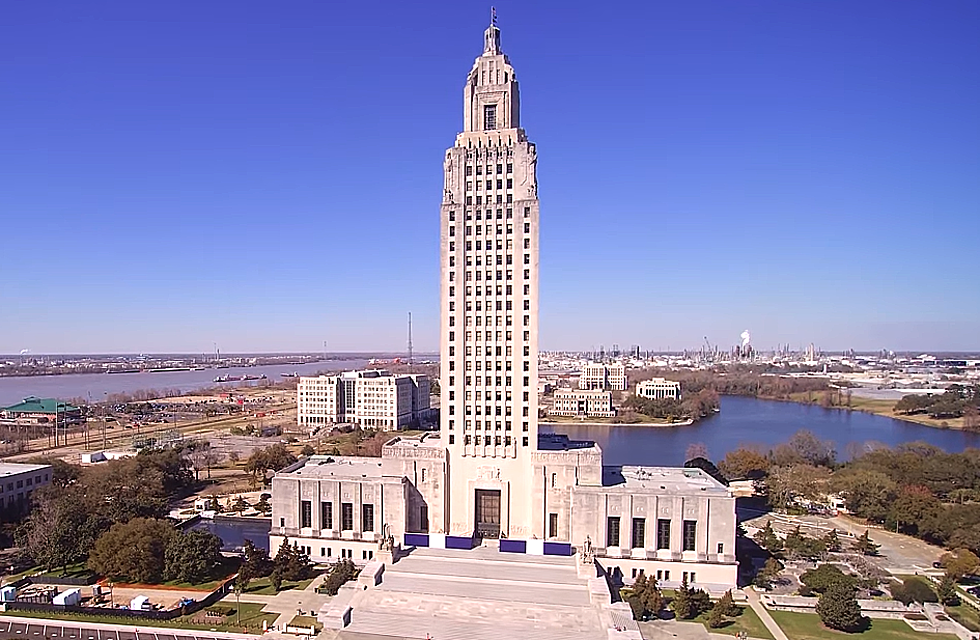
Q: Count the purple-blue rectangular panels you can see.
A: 4